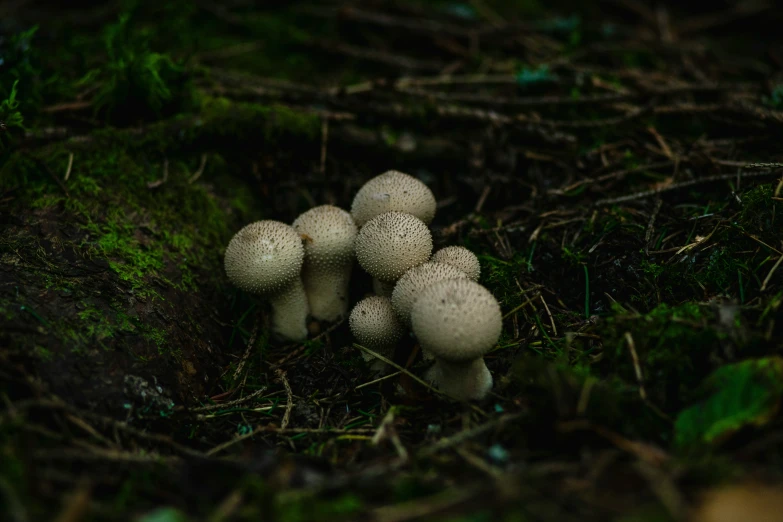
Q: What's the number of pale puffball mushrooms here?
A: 8